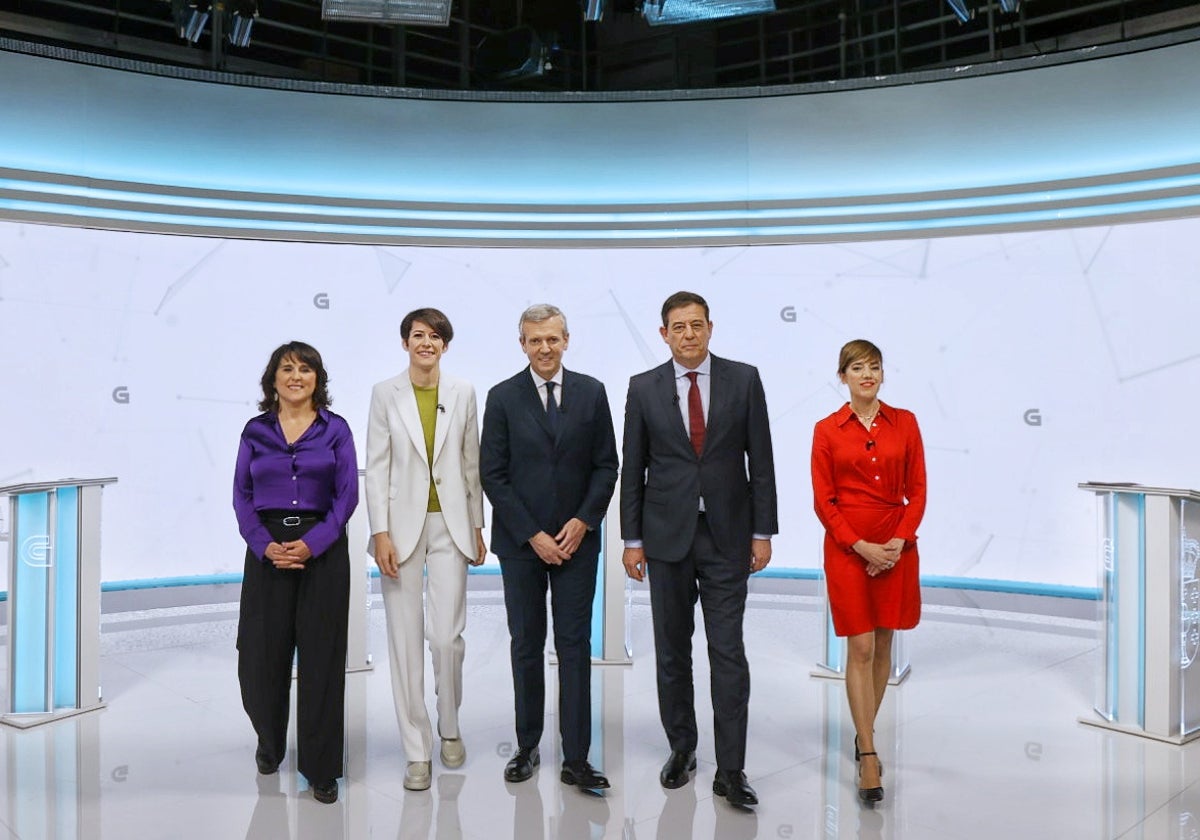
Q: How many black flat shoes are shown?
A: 6